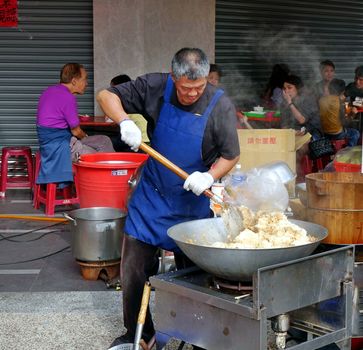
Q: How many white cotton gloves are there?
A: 2